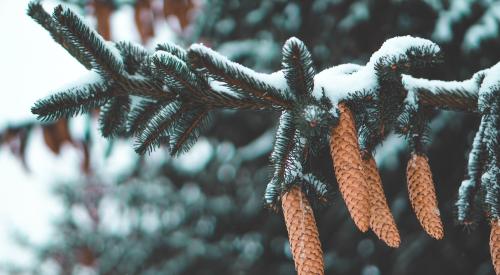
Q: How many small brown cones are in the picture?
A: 5